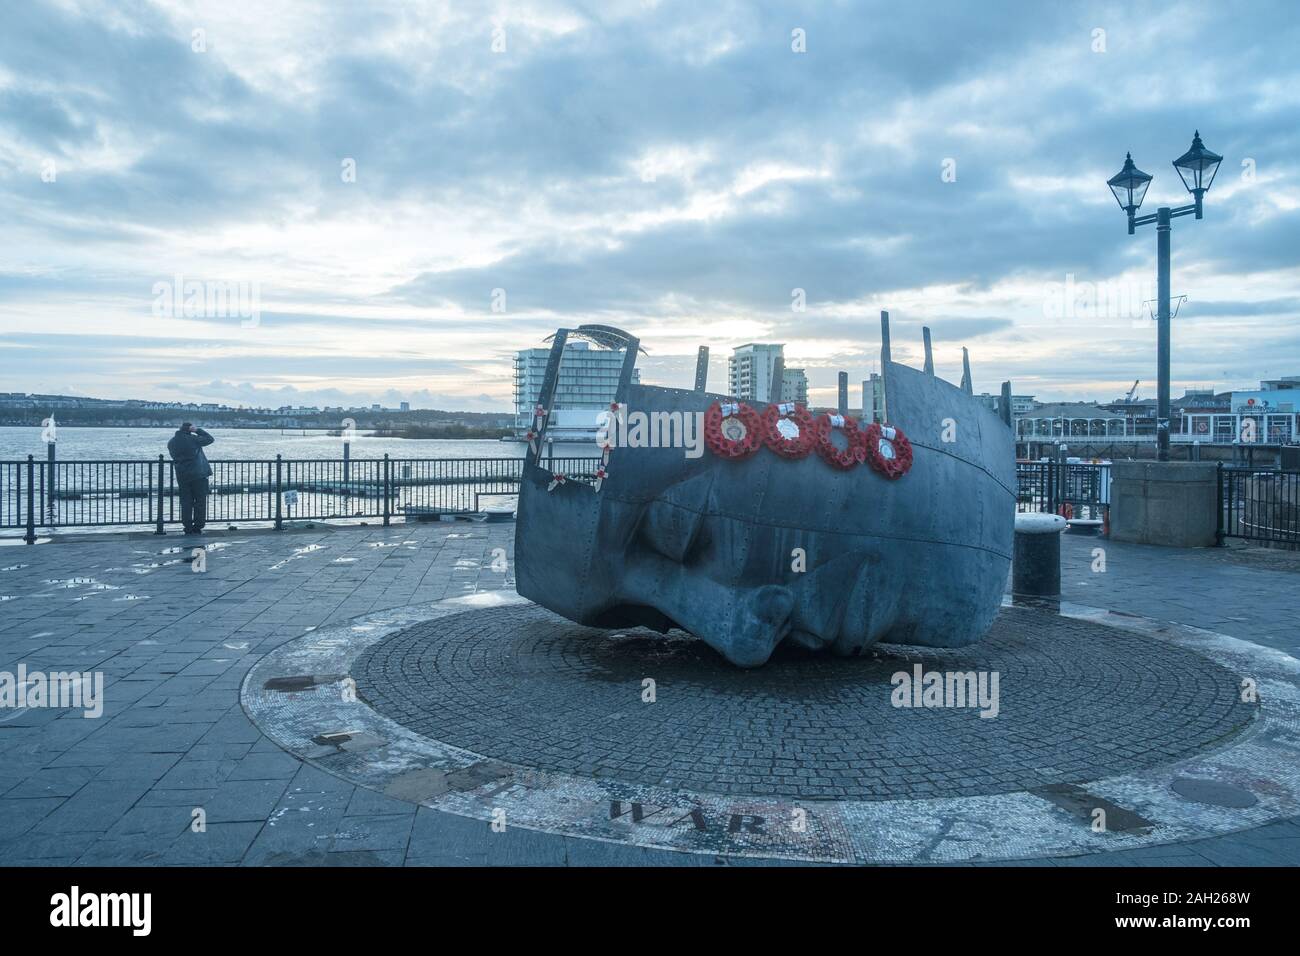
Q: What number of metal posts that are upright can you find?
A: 9